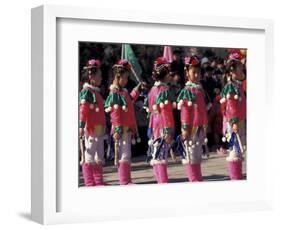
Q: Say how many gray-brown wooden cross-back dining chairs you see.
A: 0